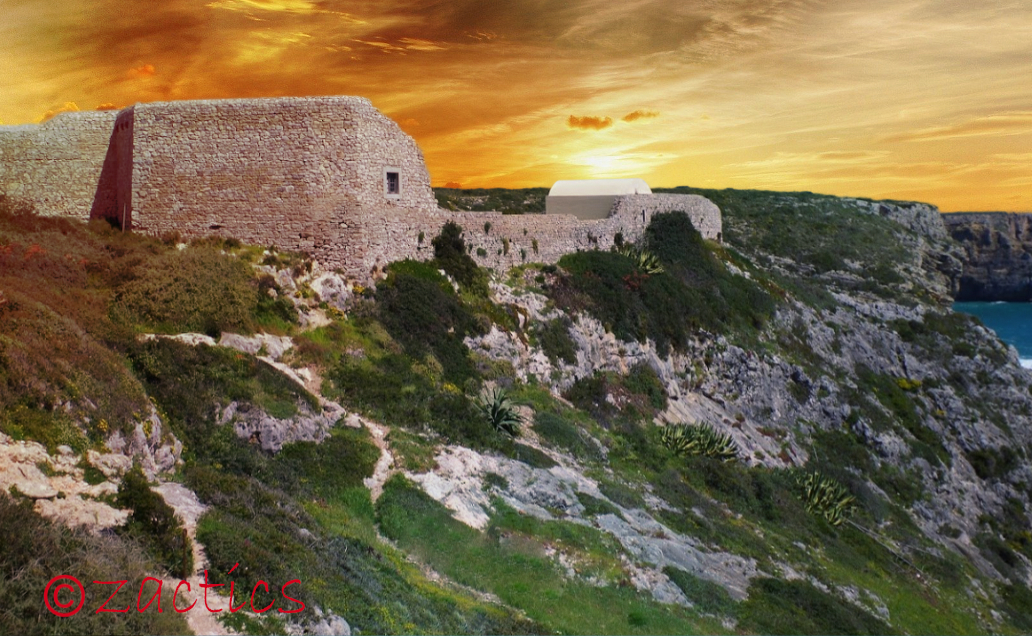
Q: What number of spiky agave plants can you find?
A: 4